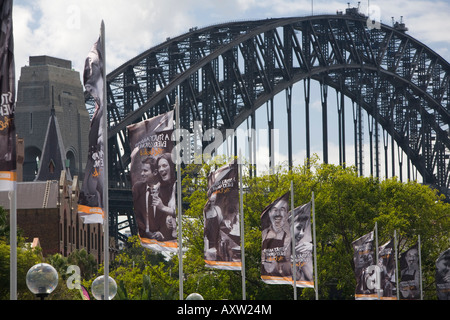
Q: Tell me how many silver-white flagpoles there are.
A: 9